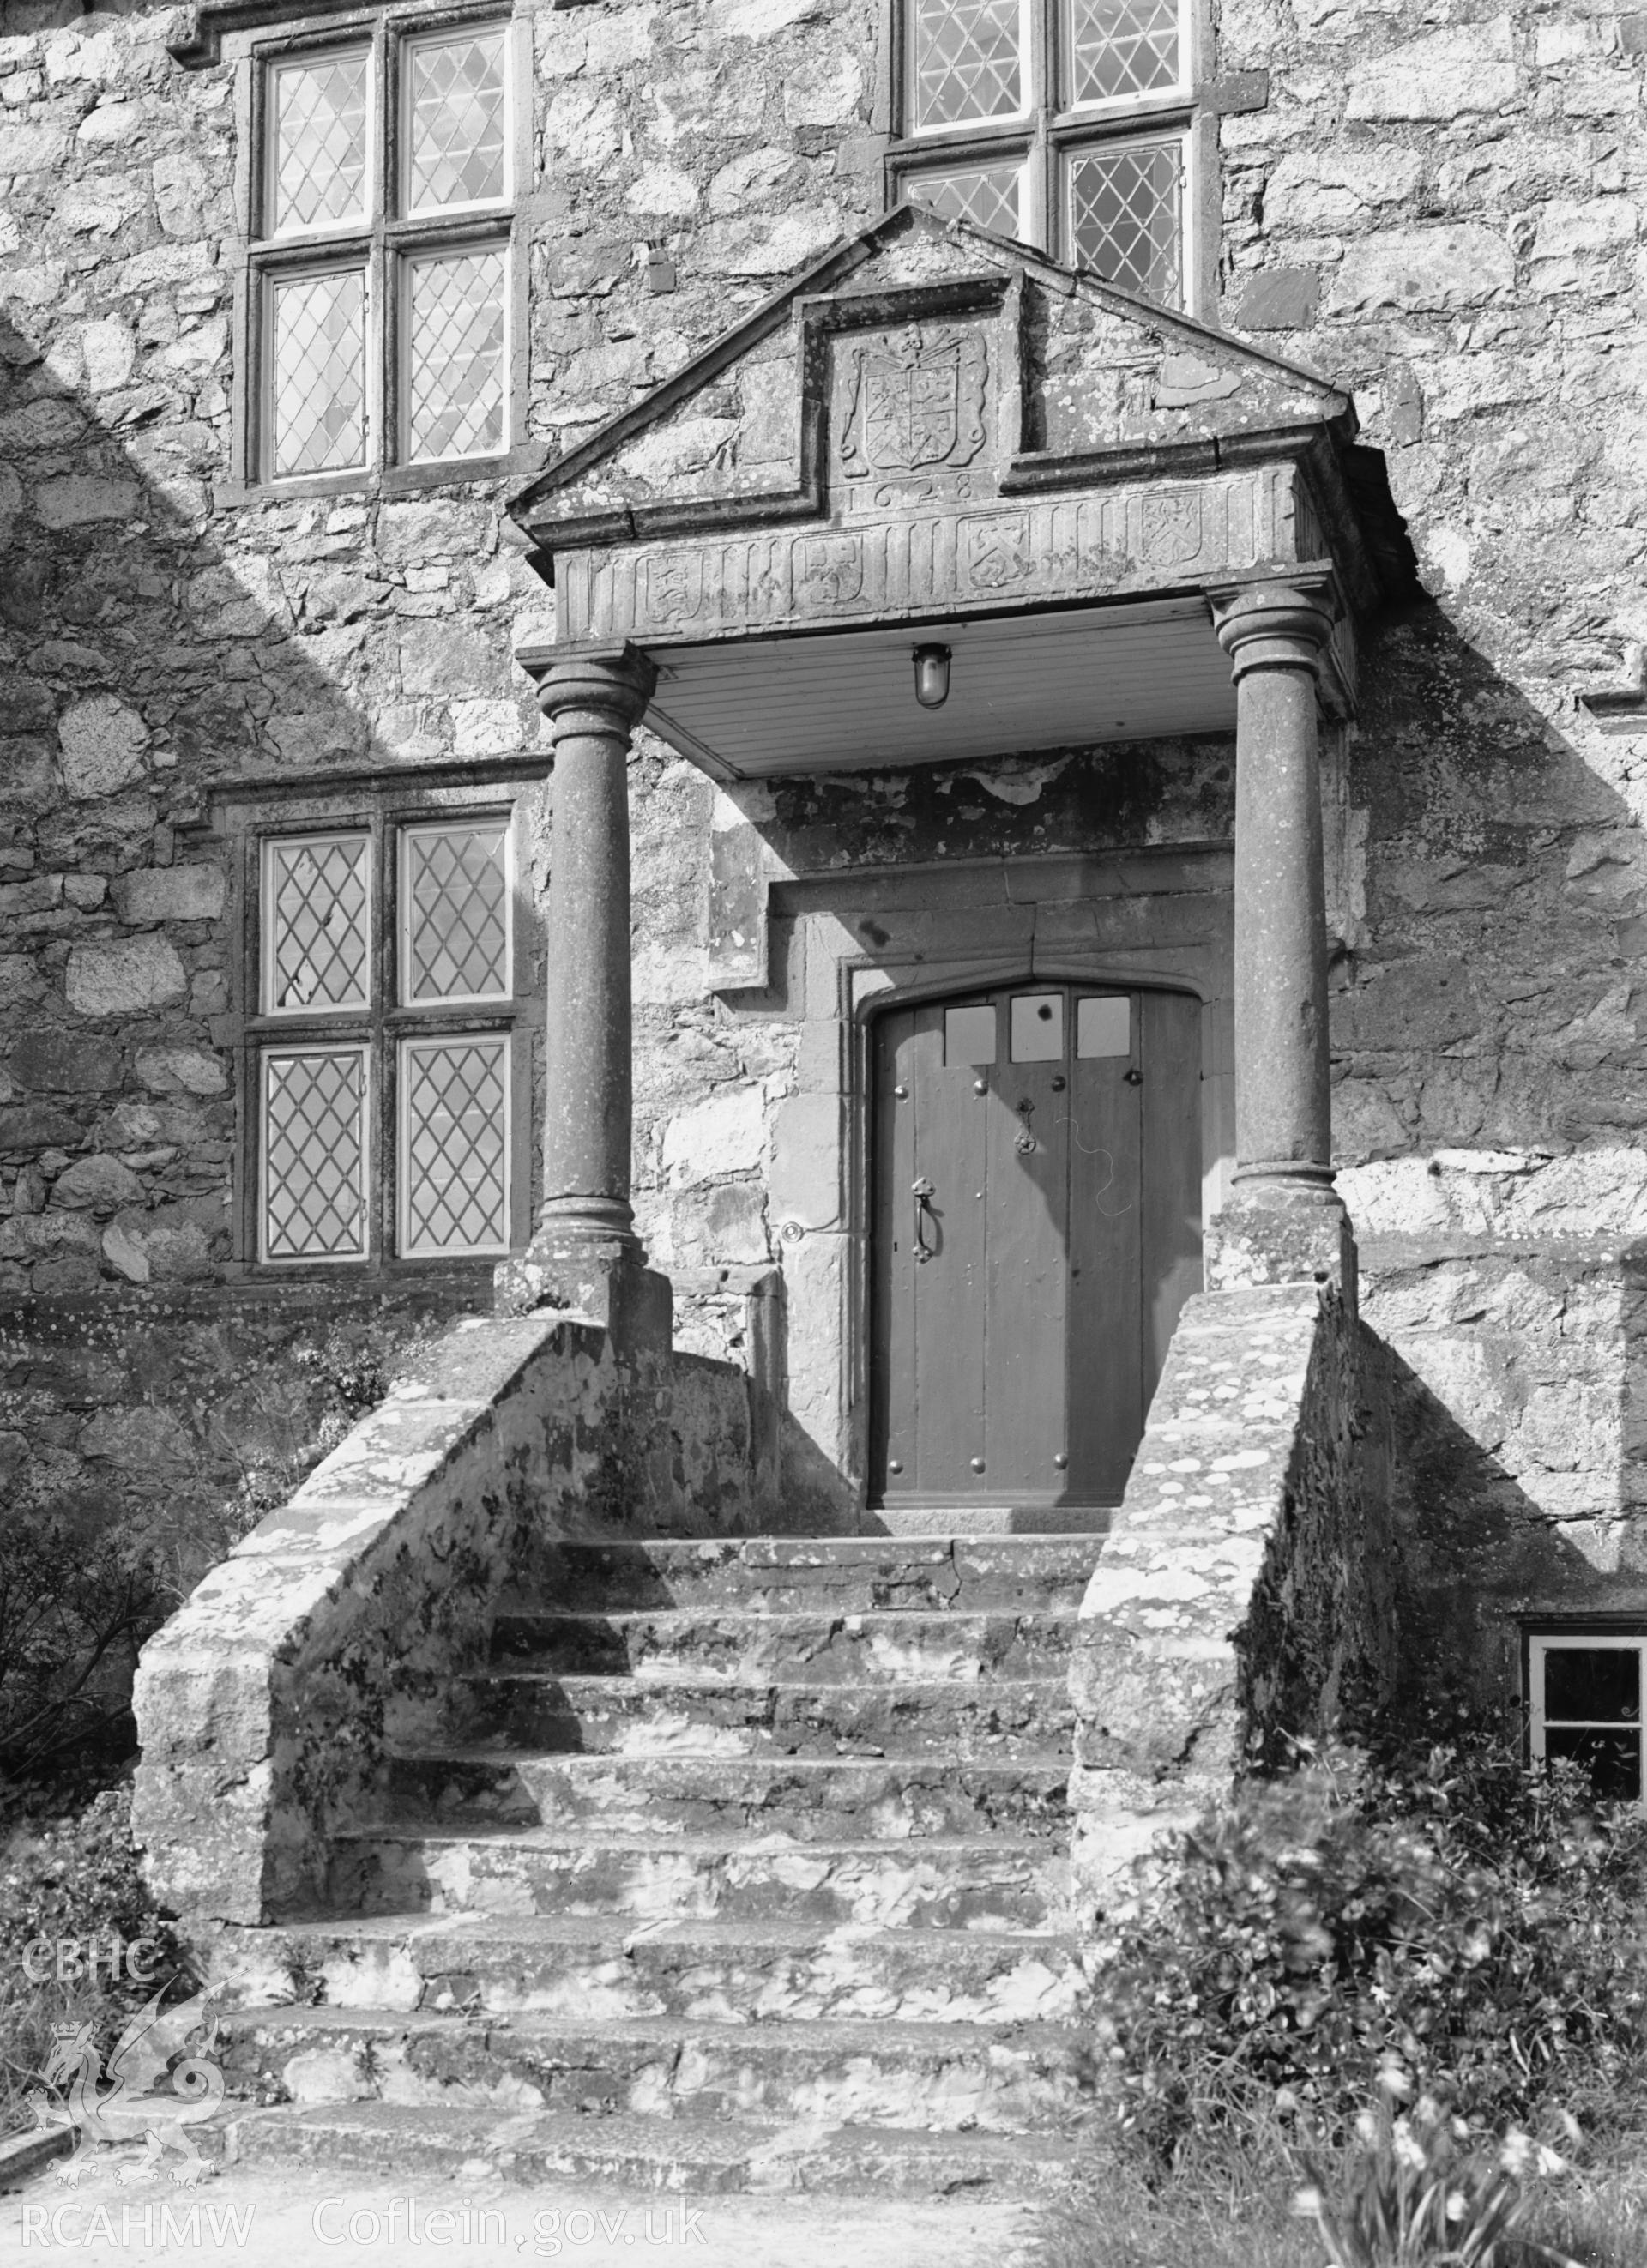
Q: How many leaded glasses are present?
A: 12